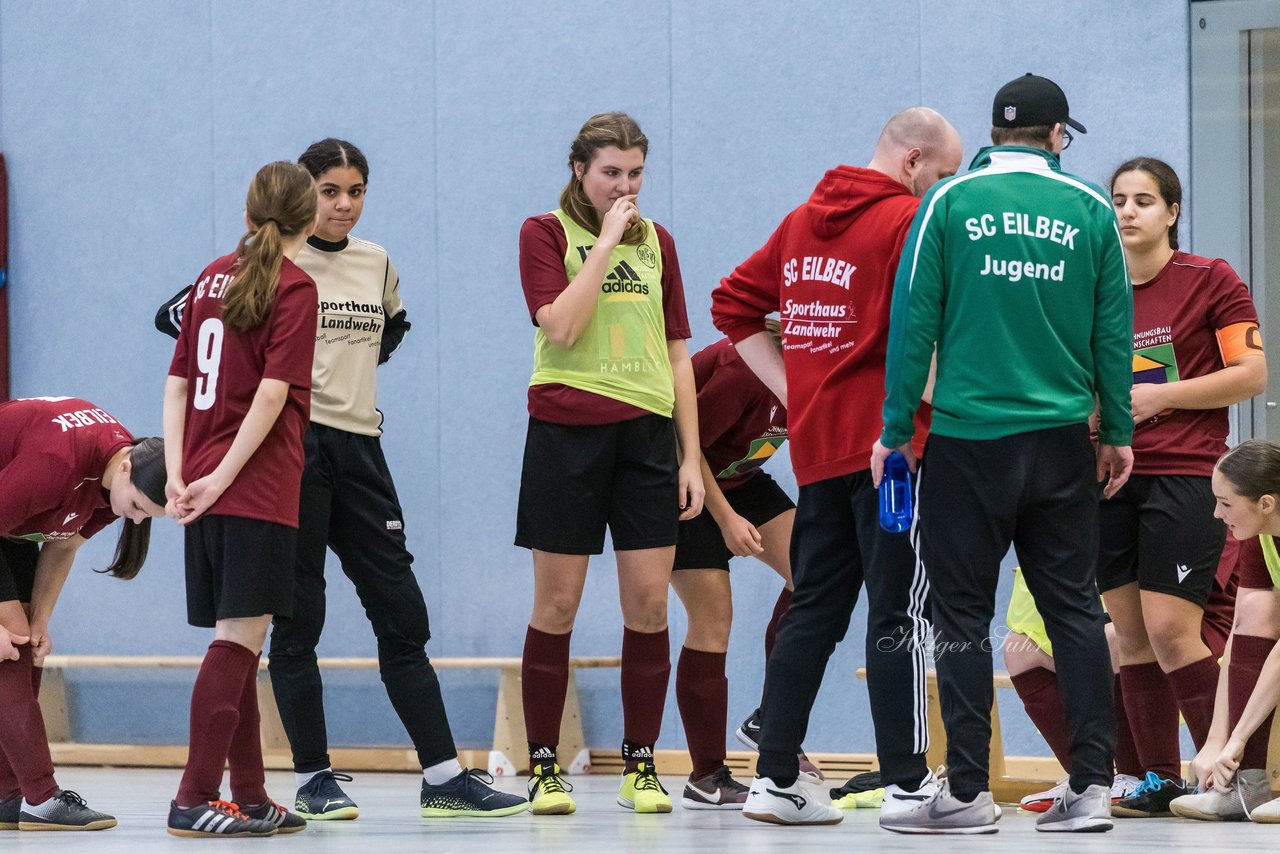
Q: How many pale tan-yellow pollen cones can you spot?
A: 0